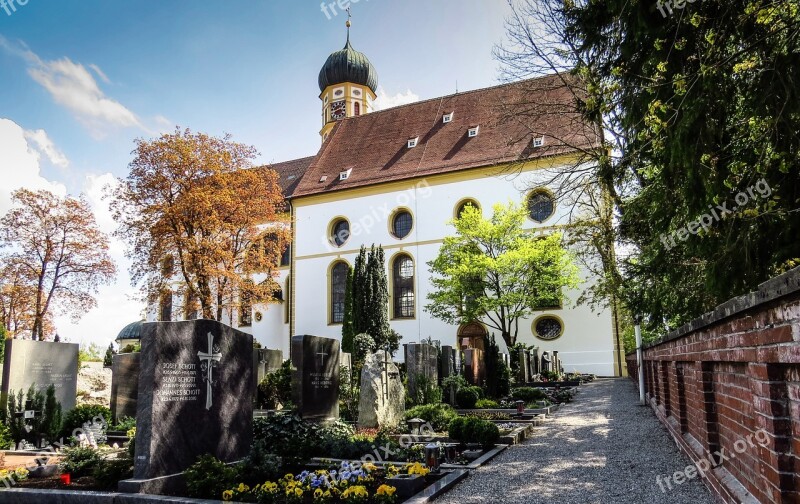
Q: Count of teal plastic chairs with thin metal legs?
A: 0